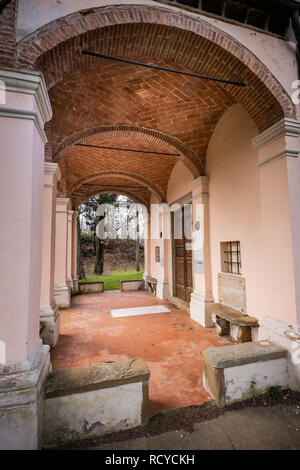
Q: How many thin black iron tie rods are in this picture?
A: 3